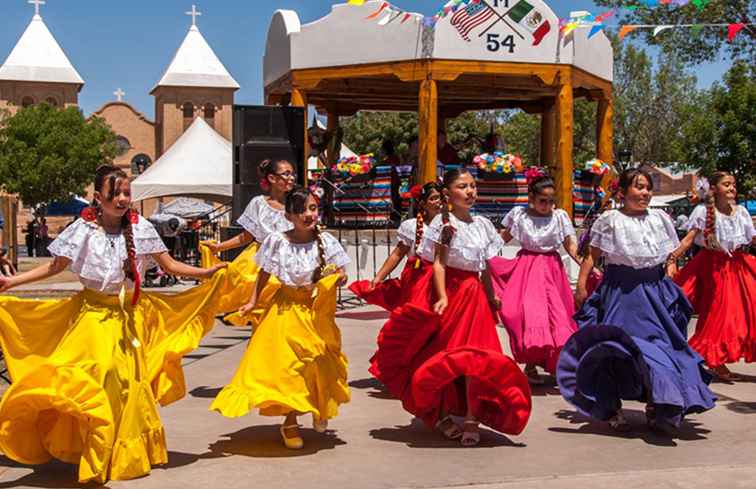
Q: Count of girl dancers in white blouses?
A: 8